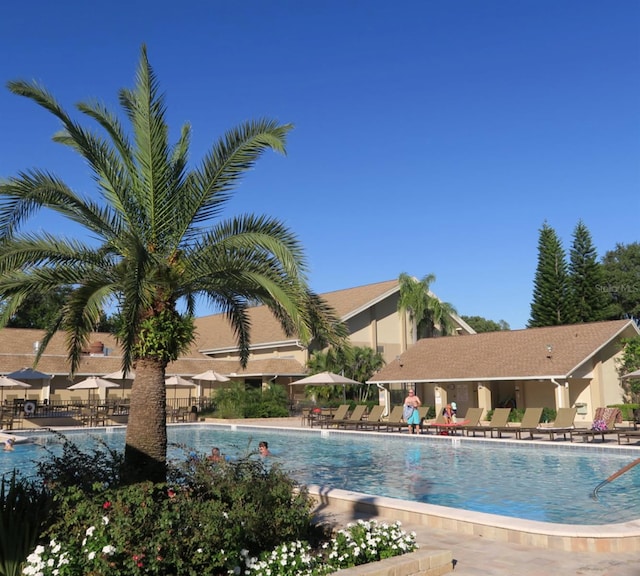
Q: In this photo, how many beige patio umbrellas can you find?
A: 7